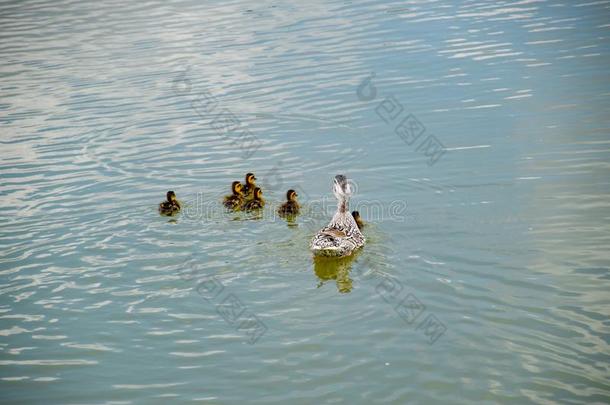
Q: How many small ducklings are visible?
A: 6